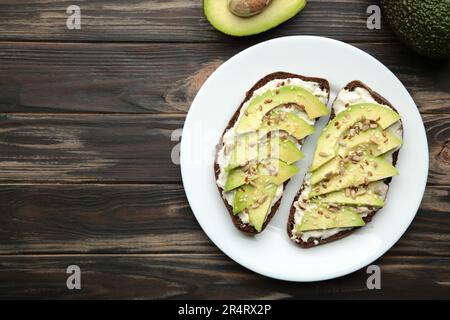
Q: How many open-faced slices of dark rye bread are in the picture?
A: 2